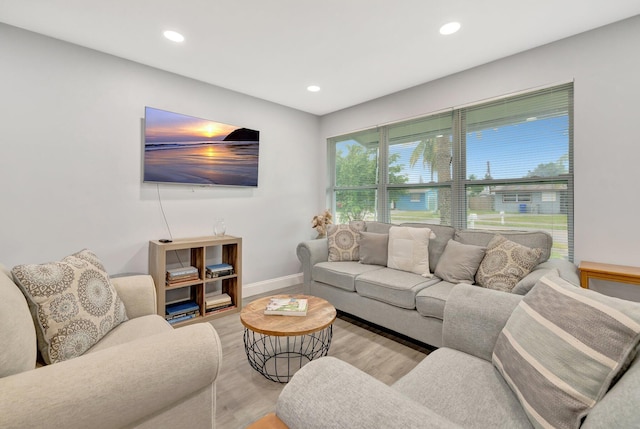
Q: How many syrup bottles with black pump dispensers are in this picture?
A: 0